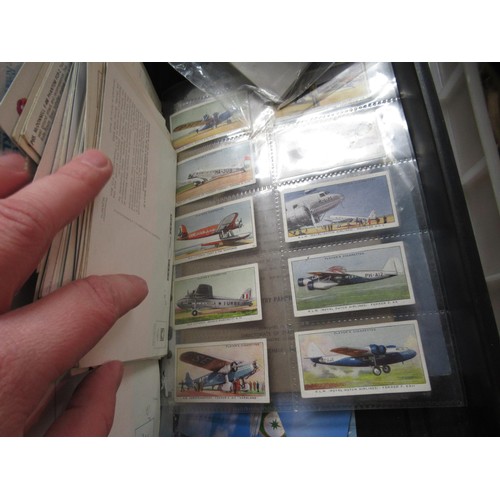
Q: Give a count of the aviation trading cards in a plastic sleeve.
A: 10